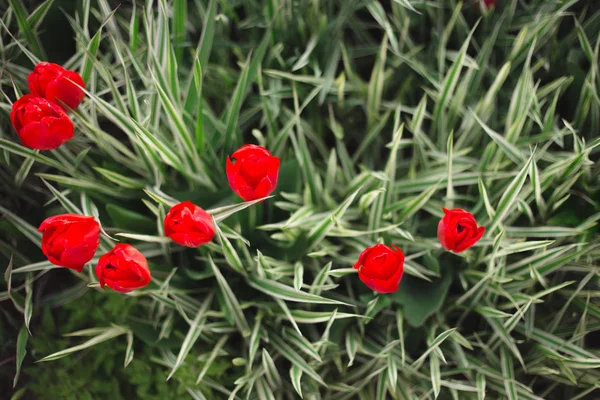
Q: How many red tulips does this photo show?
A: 8